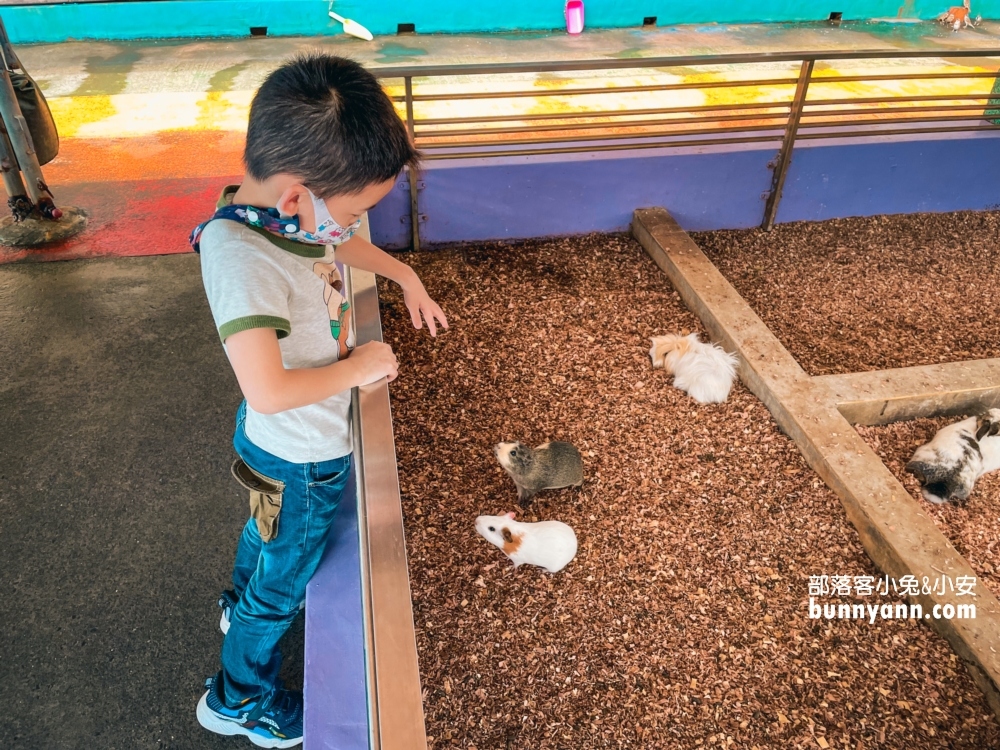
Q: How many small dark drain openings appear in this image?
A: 4